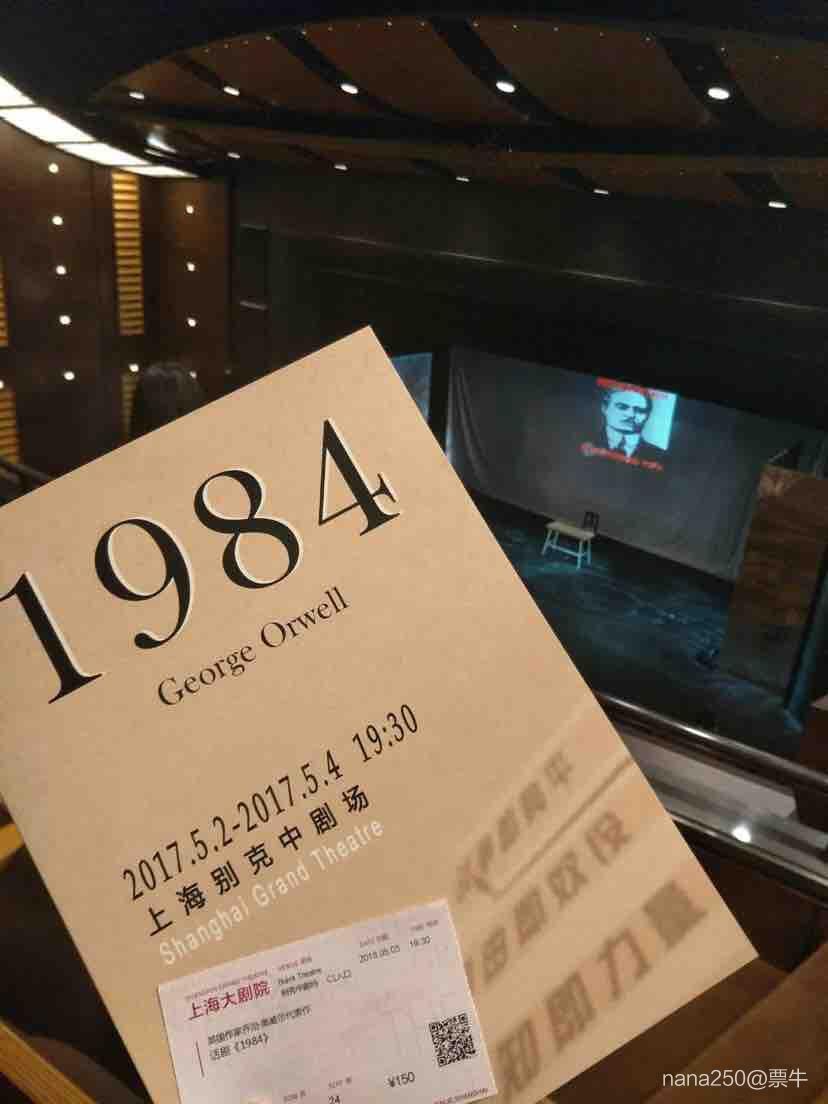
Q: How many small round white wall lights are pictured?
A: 11